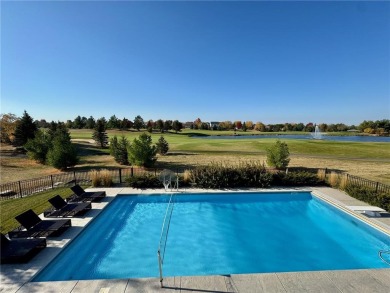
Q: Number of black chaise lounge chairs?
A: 4